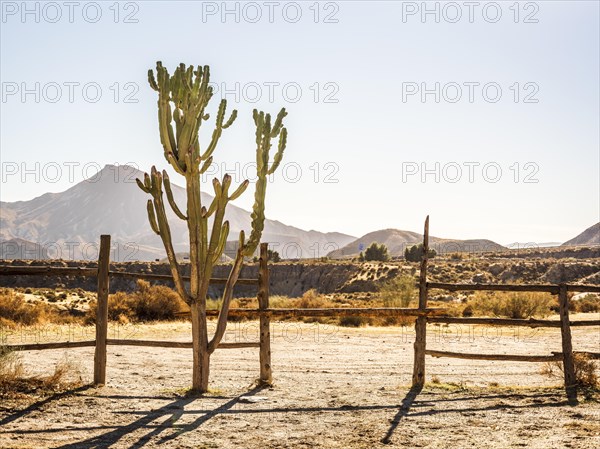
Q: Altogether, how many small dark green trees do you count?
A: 2